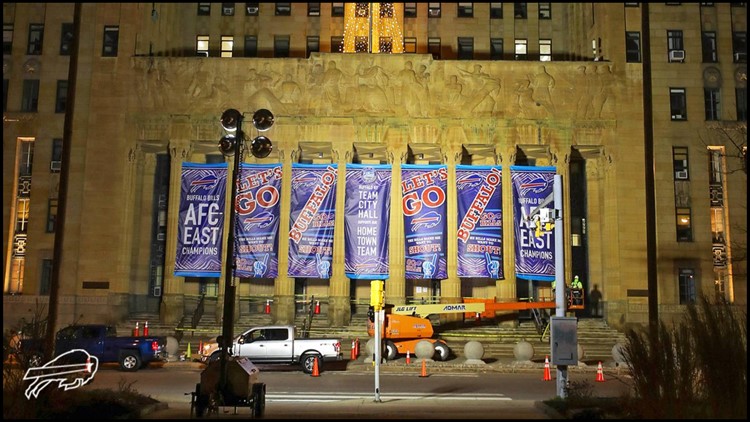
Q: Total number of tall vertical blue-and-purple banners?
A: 7